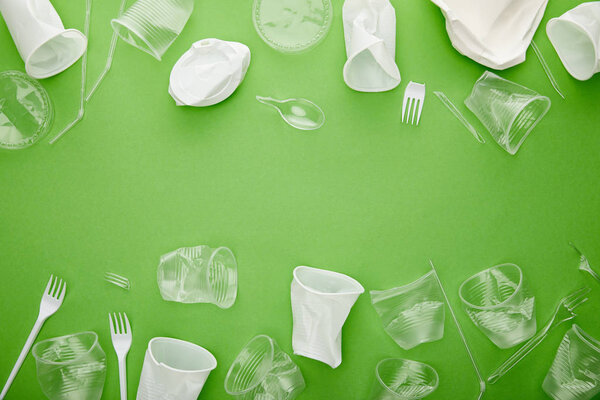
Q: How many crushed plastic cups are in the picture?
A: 14